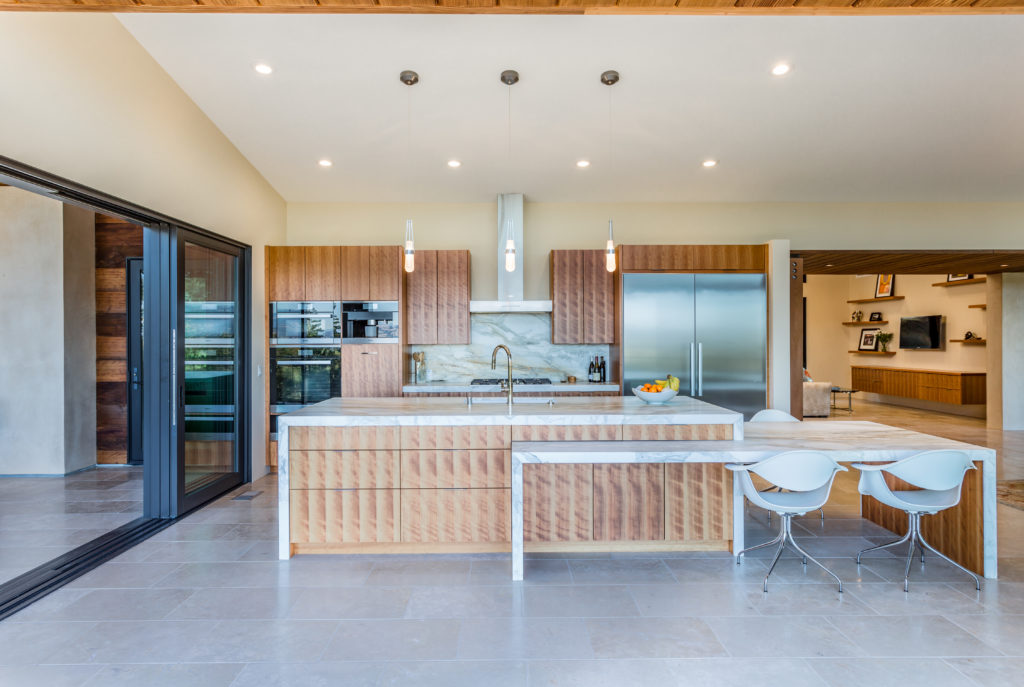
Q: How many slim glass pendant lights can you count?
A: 3